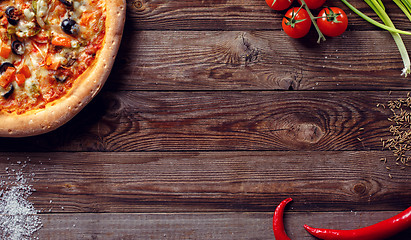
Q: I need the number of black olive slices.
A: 7